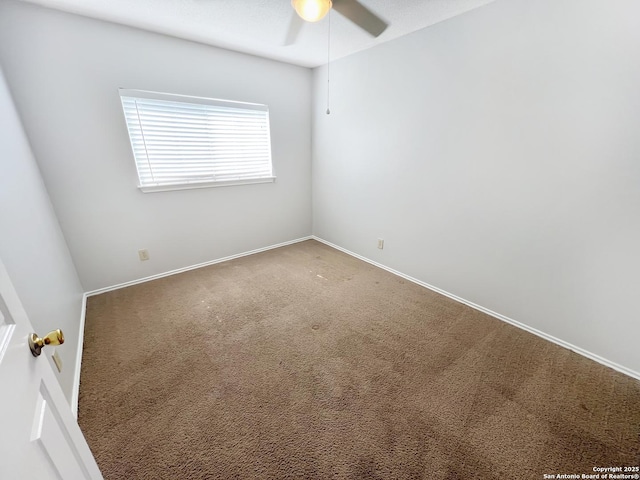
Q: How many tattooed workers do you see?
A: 0